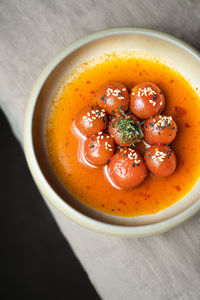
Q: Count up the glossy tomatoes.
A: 8